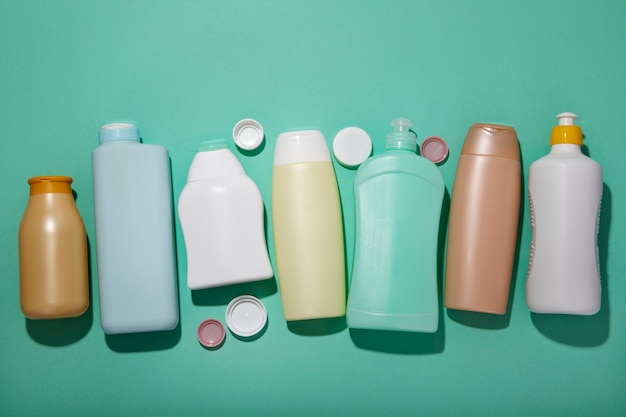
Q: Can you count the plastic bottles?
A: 7